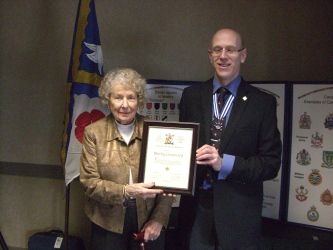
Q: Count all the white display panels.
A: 3